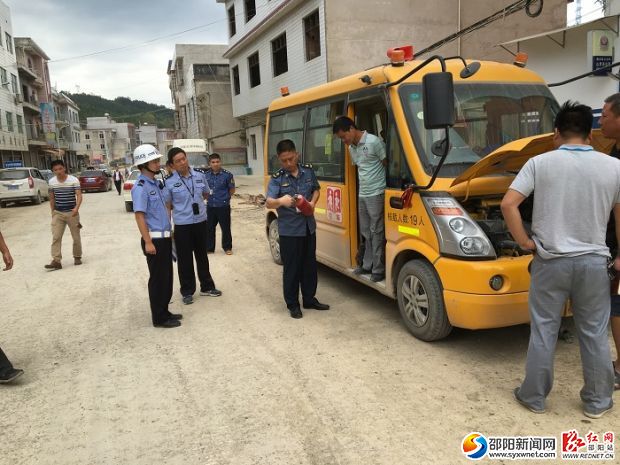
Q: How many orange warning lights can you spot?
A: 3